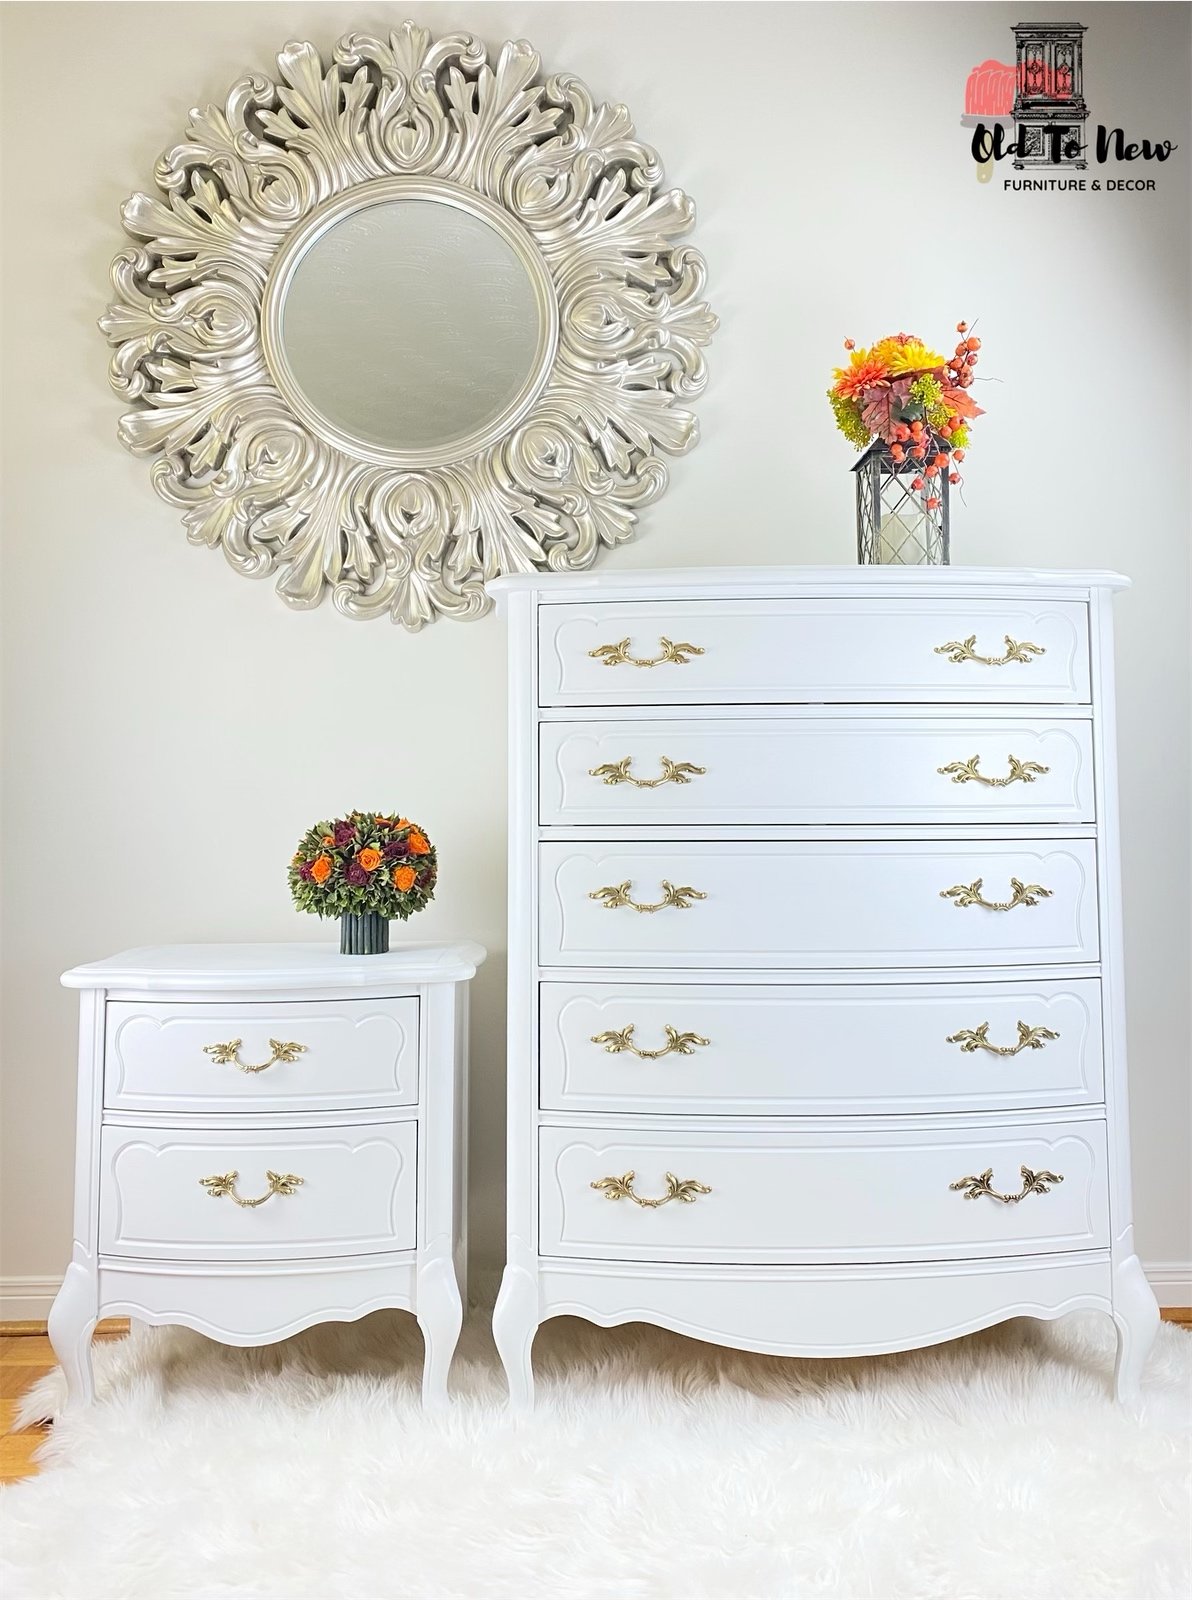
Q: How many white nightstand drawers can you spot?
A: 2